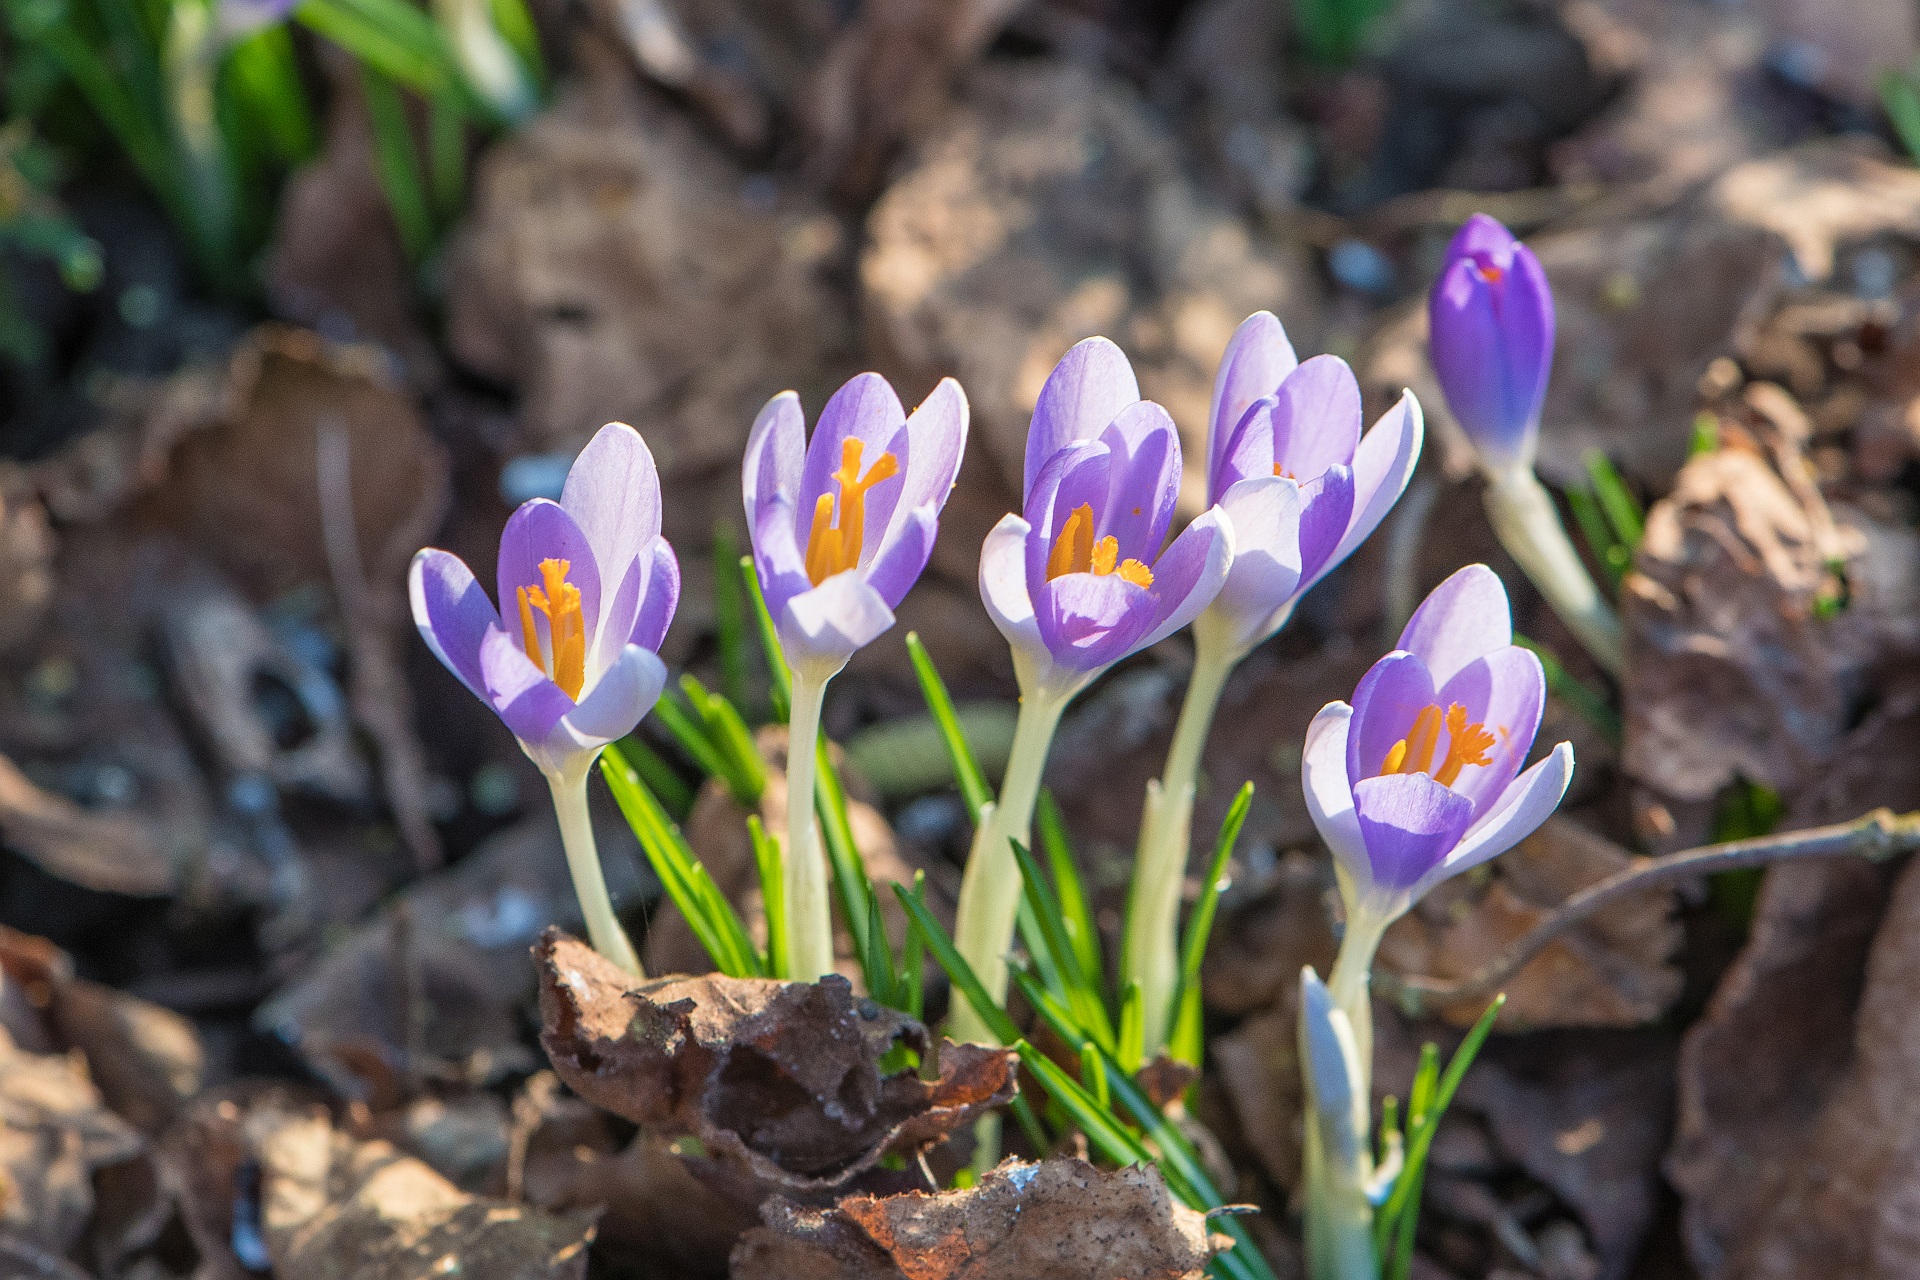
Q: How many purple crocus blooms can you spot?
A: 6